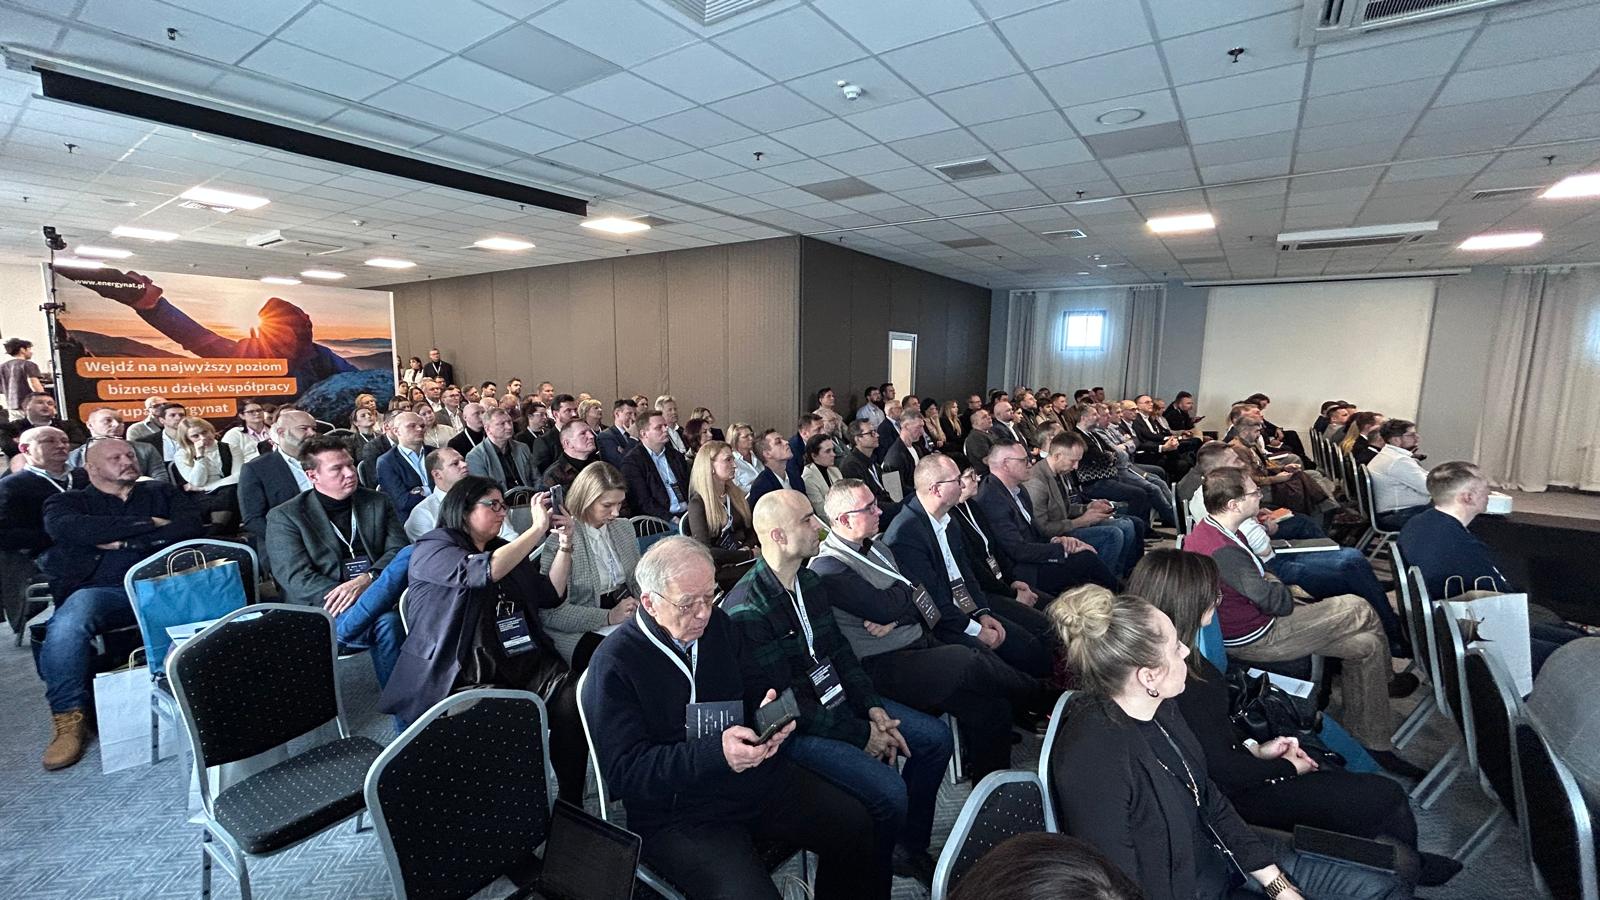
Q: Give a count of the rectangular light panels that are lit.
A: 12